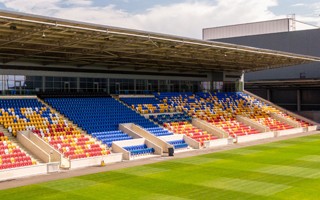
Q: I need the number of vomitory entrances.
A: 5